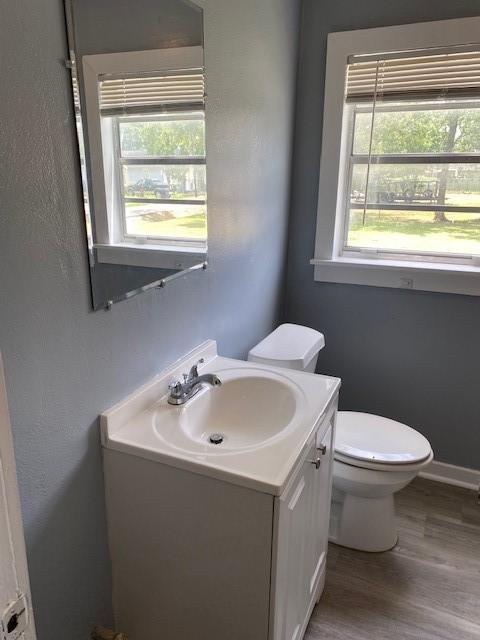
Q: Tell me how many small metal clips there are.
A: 4